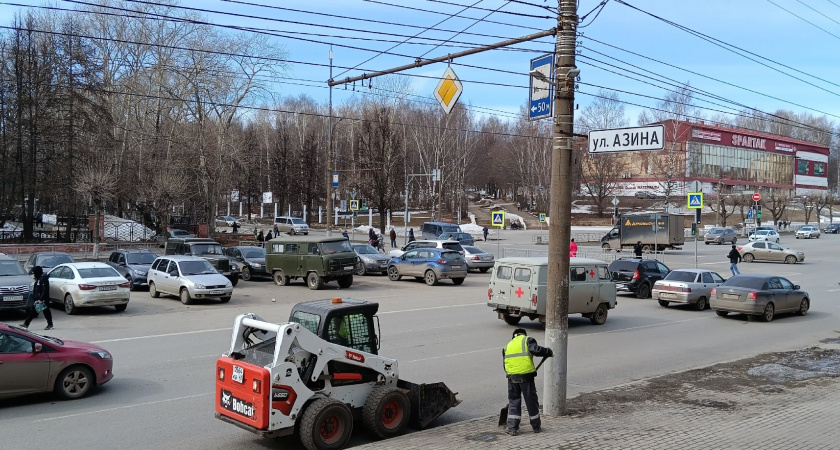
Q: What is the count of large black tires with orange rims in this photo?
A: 2